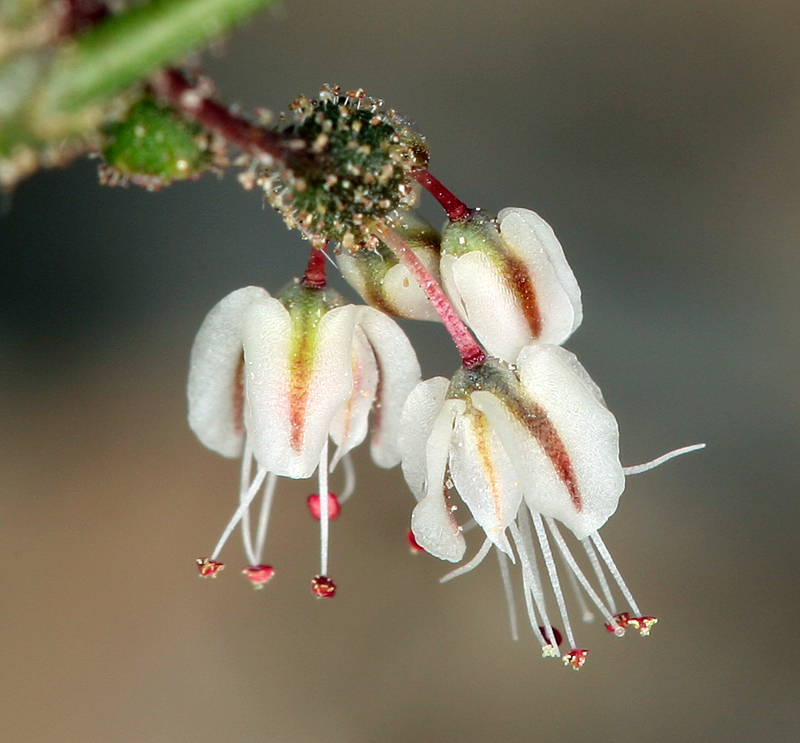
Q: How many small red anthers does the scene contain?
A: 9